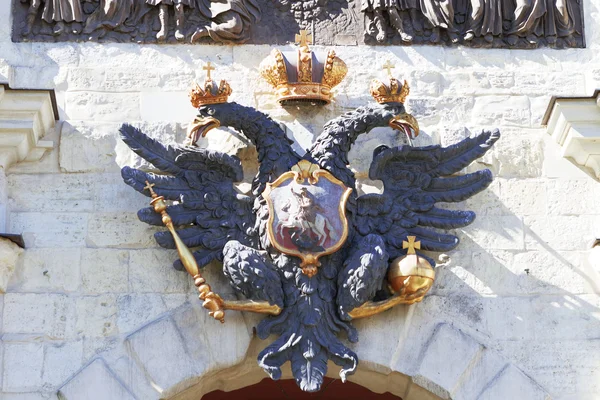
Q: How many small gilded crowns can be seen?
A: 2